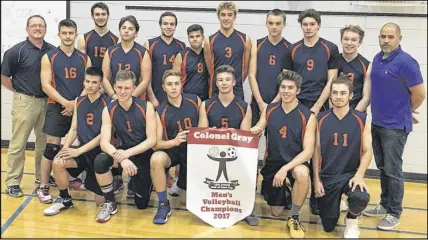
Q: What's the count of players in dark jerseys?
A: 15